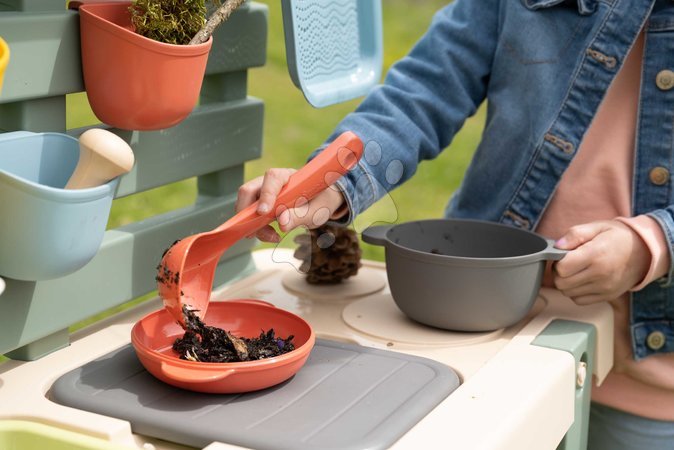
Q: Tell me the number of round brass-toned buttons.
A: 3